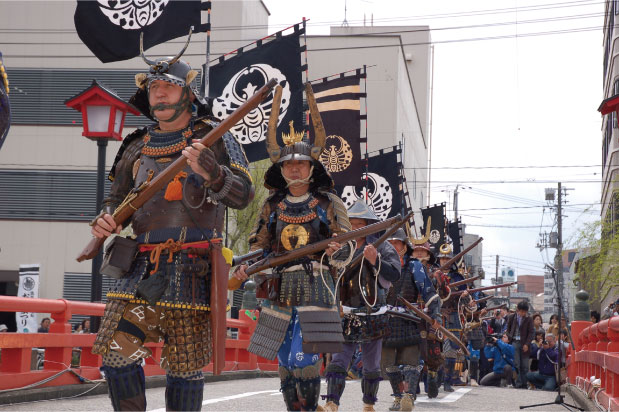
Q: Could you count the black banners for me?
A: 6